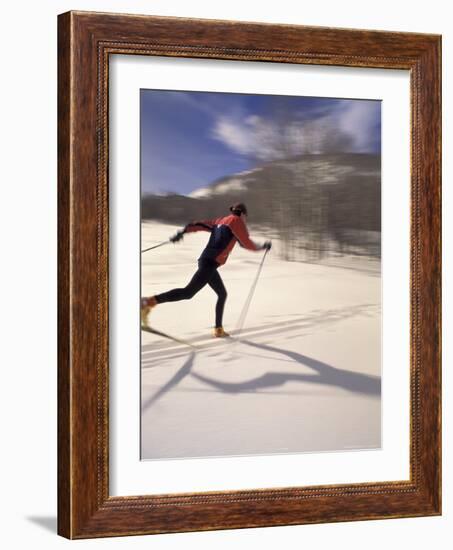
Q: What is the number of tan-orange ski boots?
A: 2